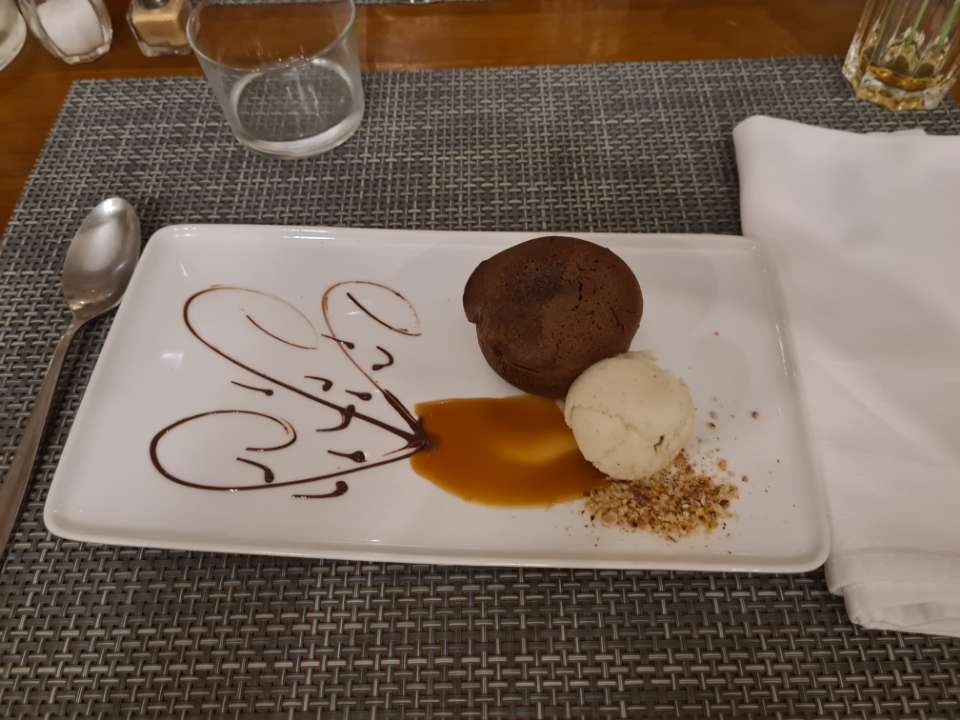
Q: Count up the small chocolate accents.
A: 9